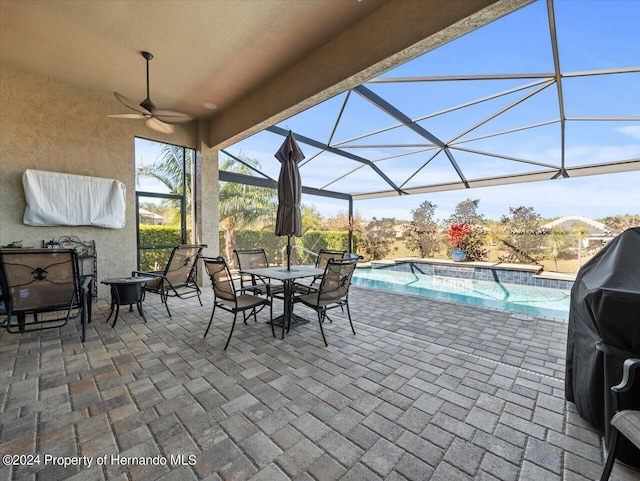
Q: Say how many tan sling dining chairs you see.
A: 4